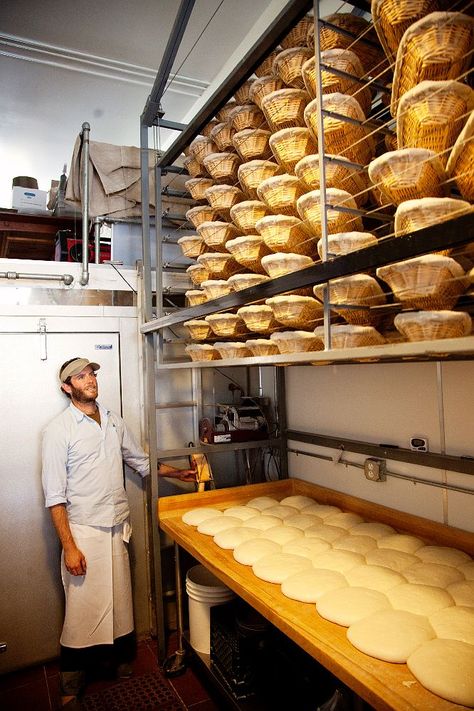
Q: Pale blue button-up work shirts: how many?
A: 1